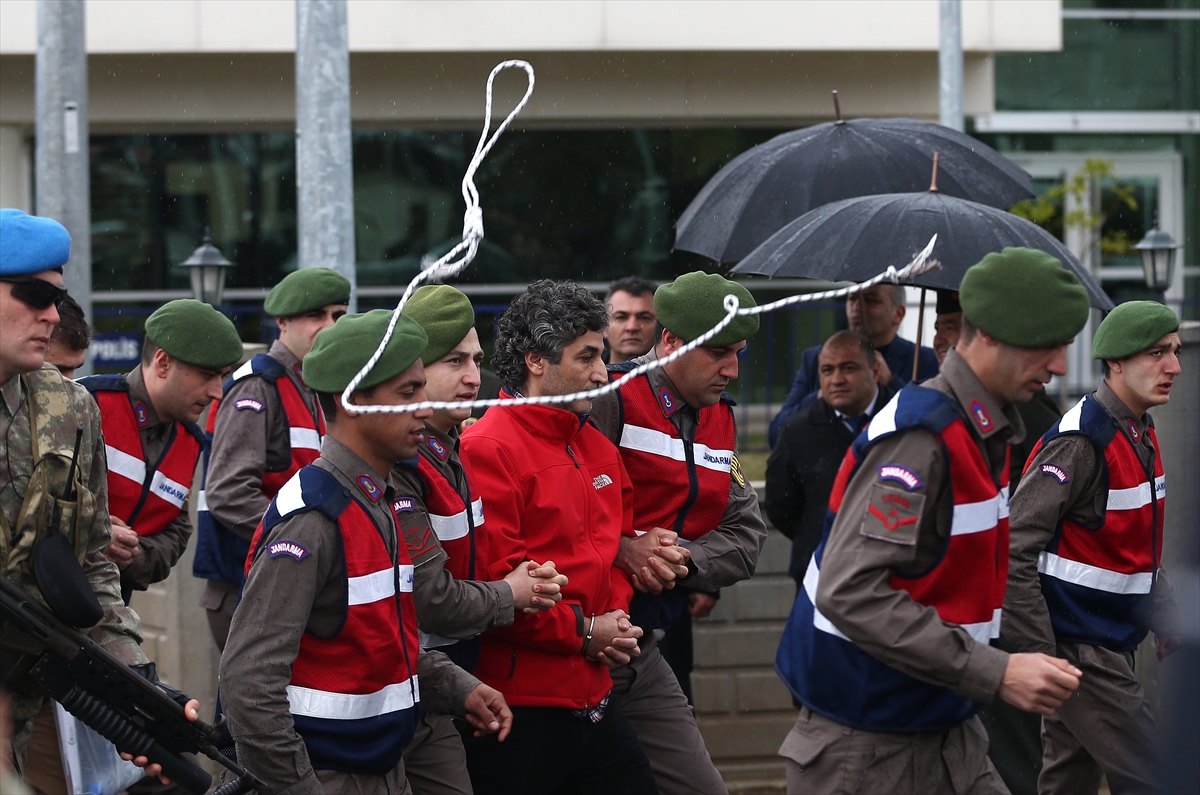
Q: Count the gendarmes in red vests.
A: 7